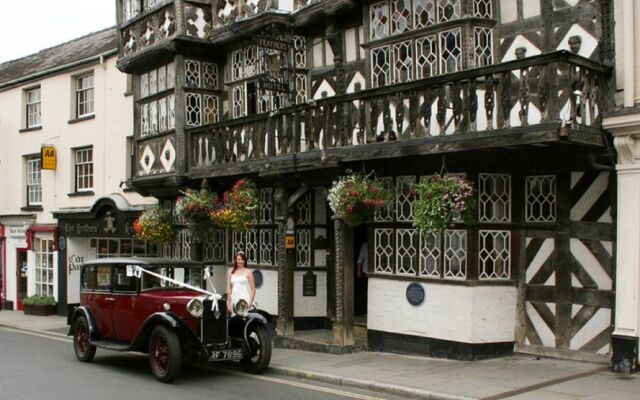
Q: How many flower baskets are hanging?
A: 5